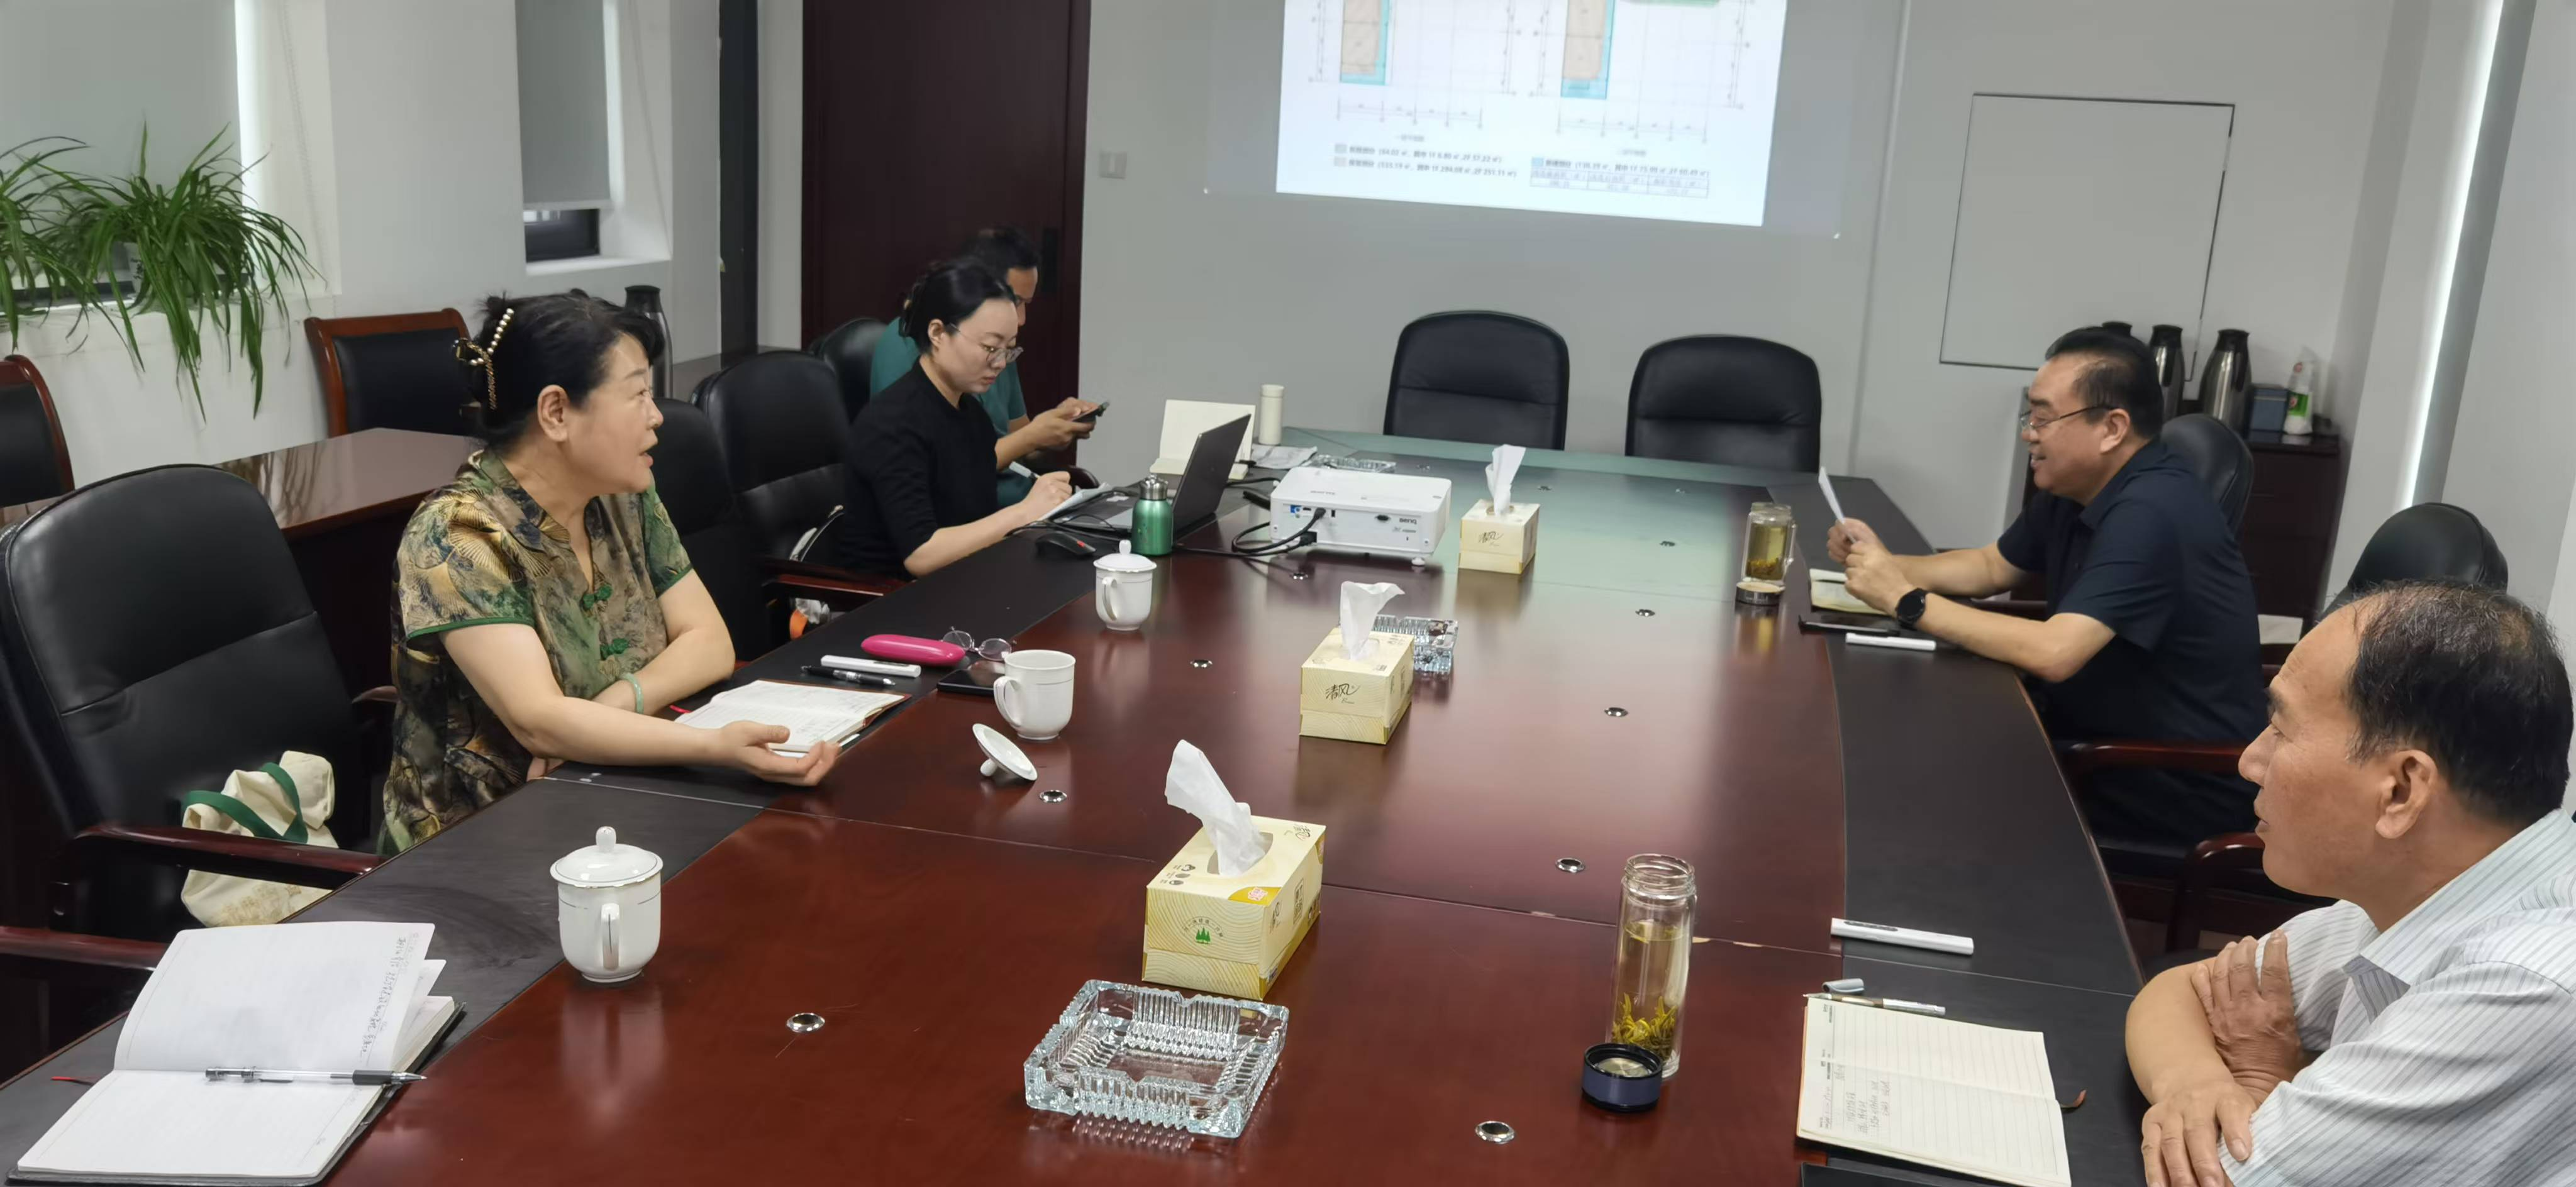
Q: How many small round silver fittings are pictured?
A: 12